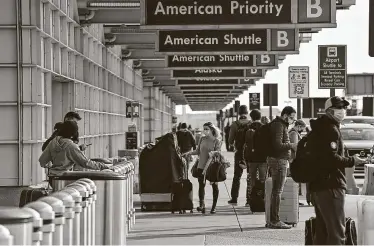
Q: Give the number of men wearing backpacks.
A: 4